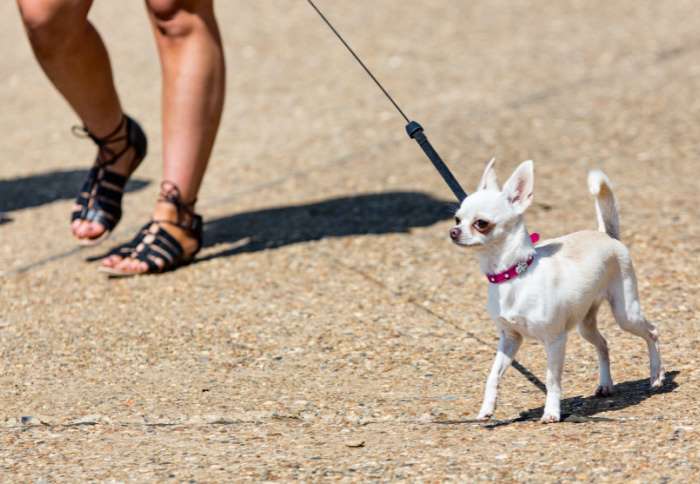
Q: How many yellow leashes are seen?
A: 0